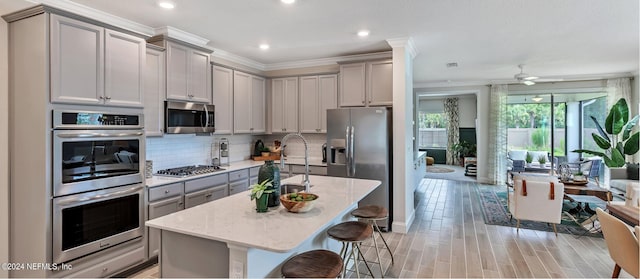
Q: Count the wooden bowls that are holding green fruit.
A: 1